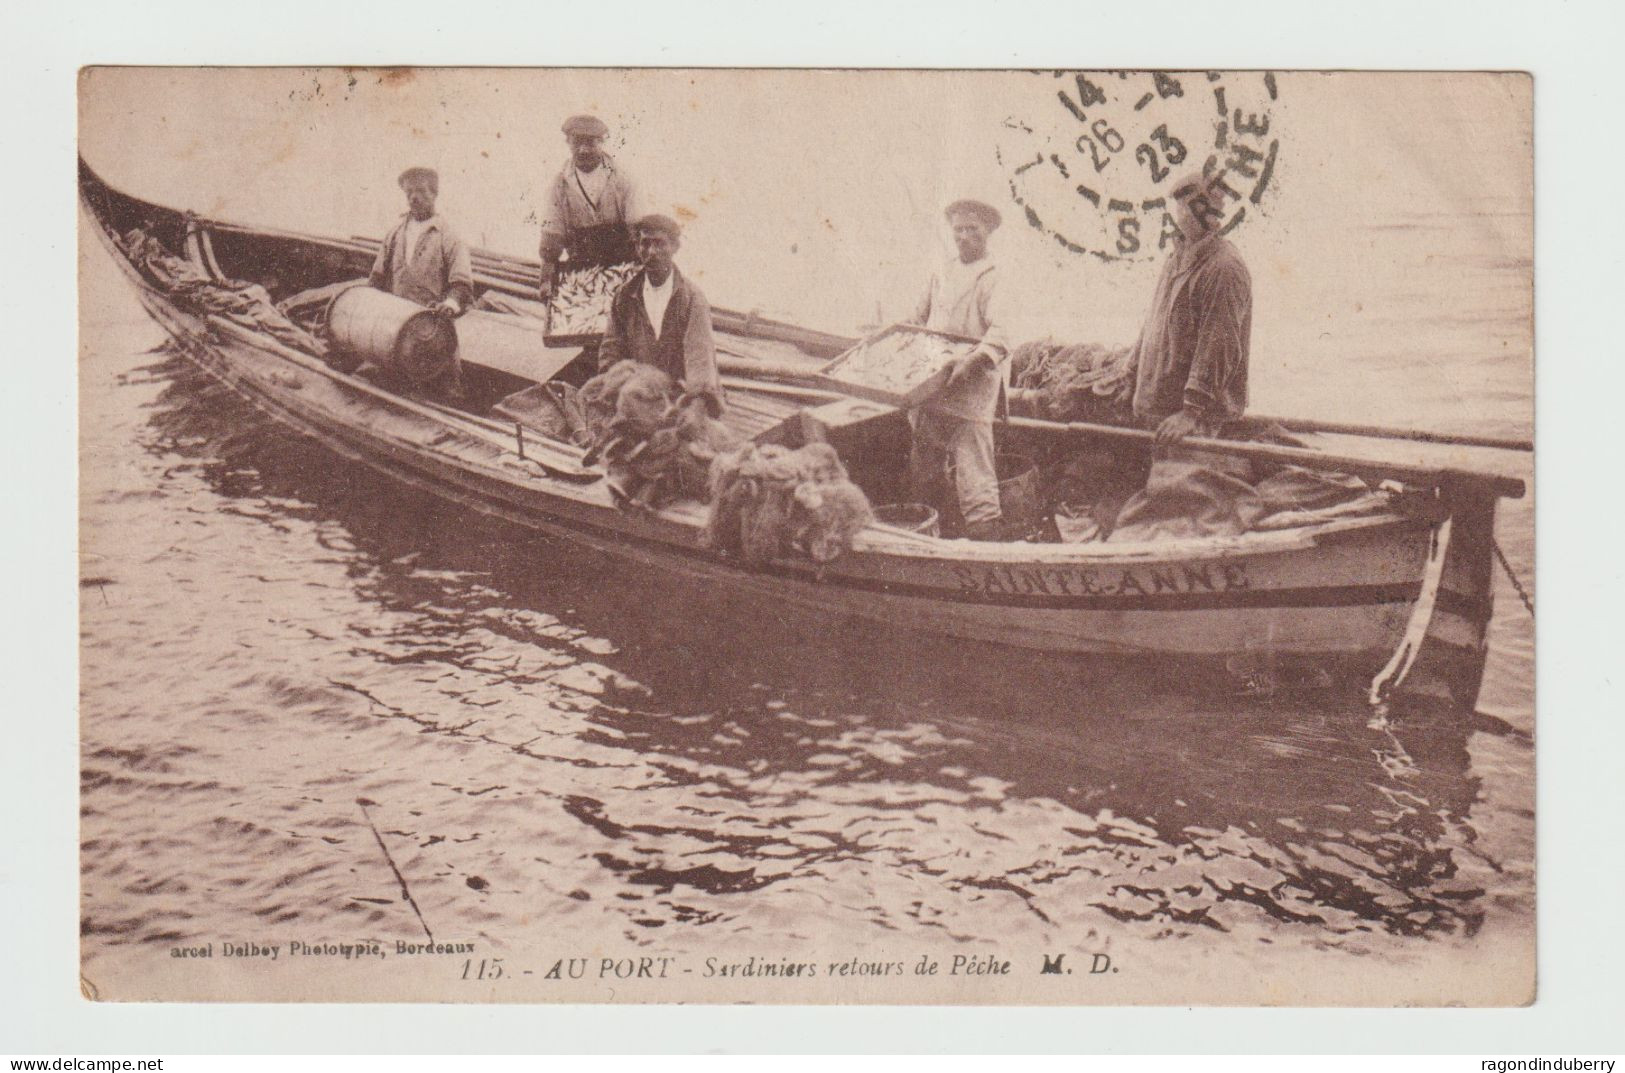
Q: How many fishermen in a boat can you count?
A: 5